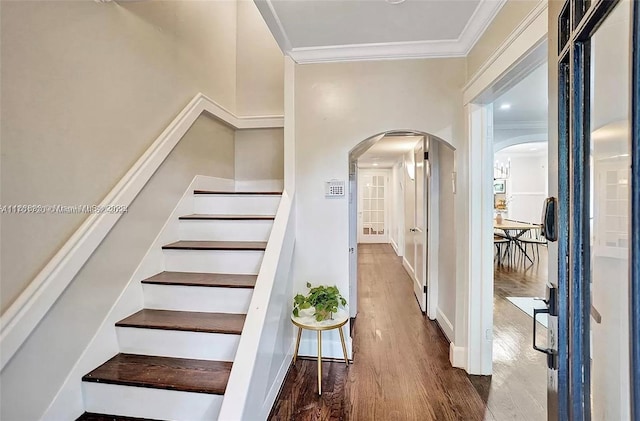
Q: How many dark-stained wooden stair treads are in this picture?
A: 7